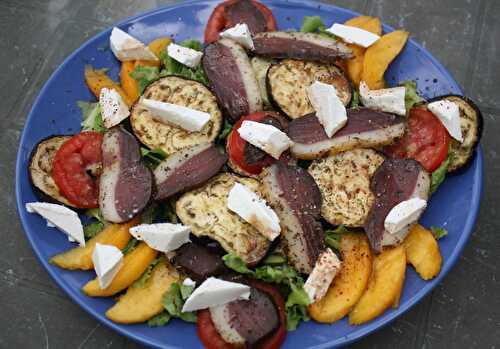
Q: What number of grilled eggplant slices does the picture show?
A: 6